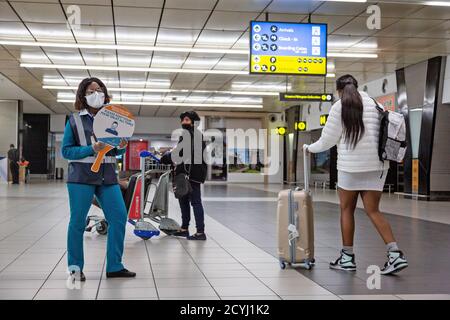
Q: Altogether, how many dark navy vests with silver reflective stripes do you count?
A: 1